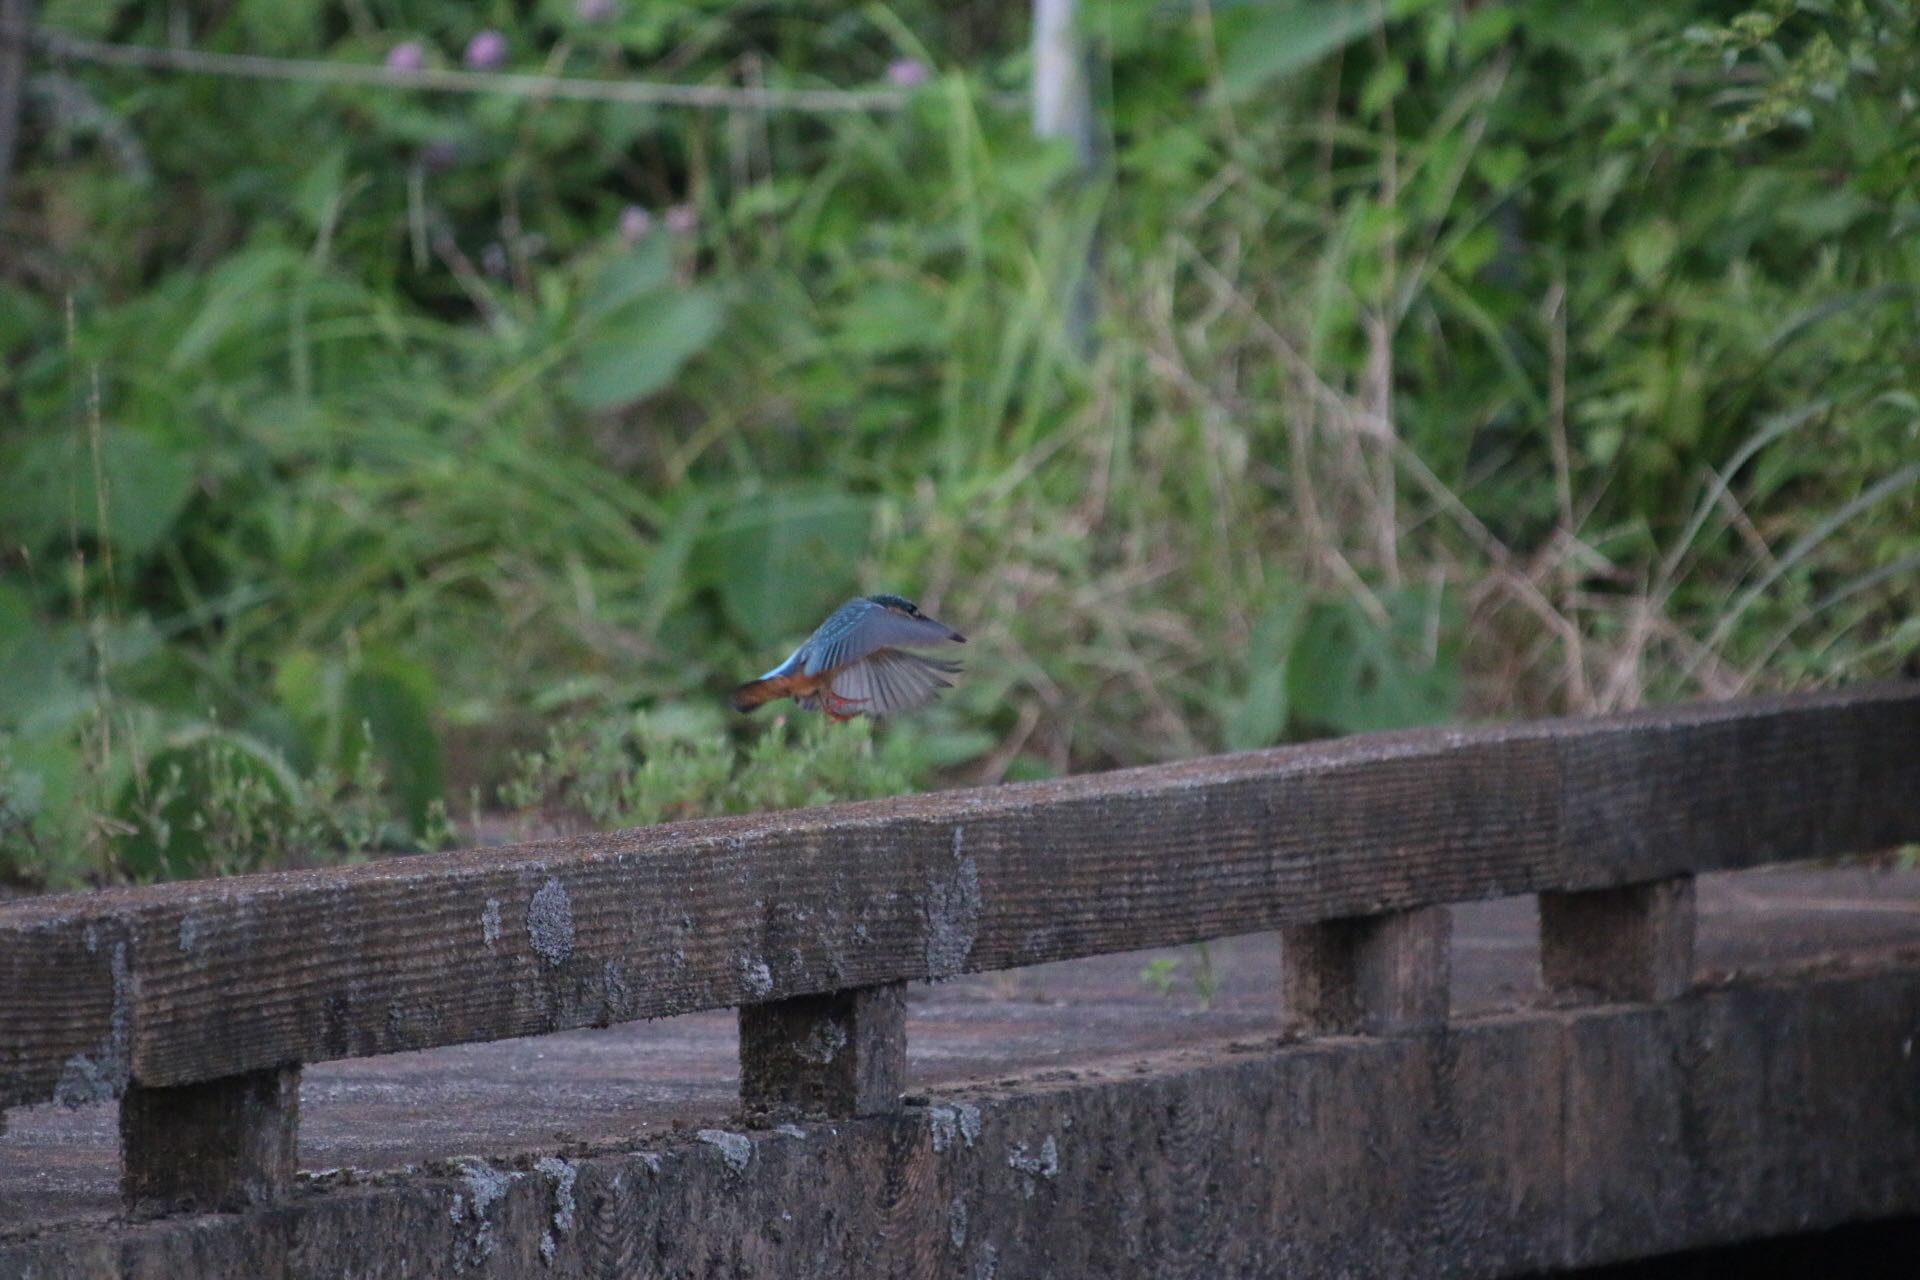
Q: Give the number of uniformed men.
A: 0